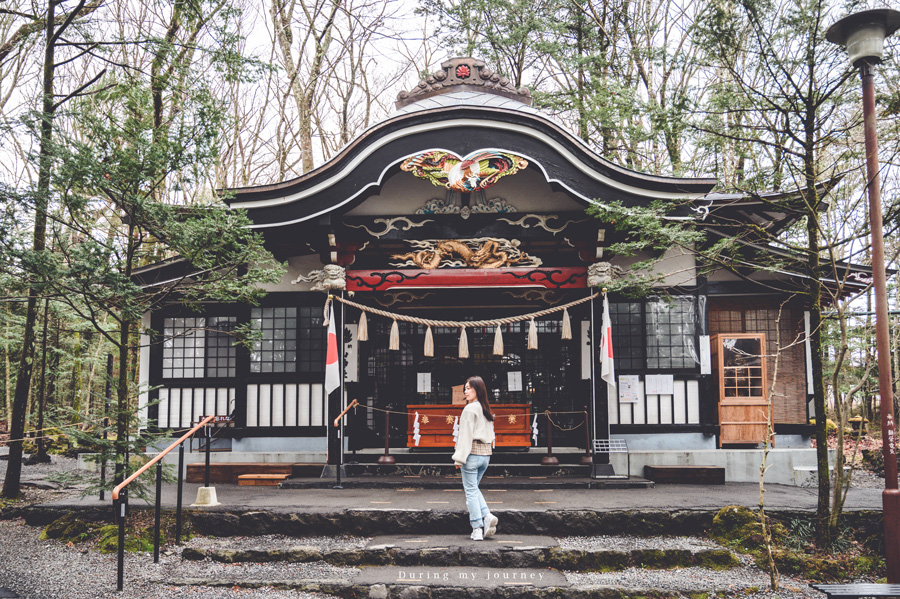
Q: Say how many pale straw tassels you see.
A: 7